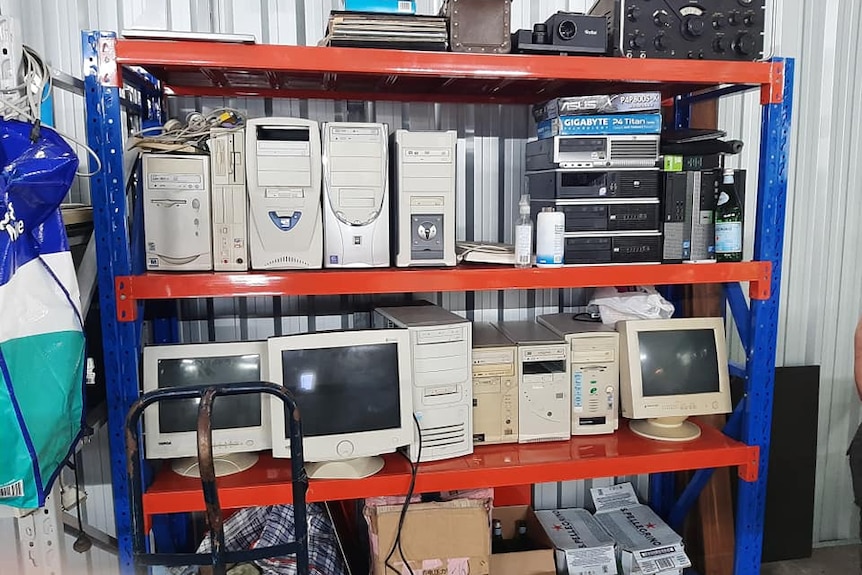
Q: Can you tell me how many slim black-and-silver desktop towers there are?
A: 2